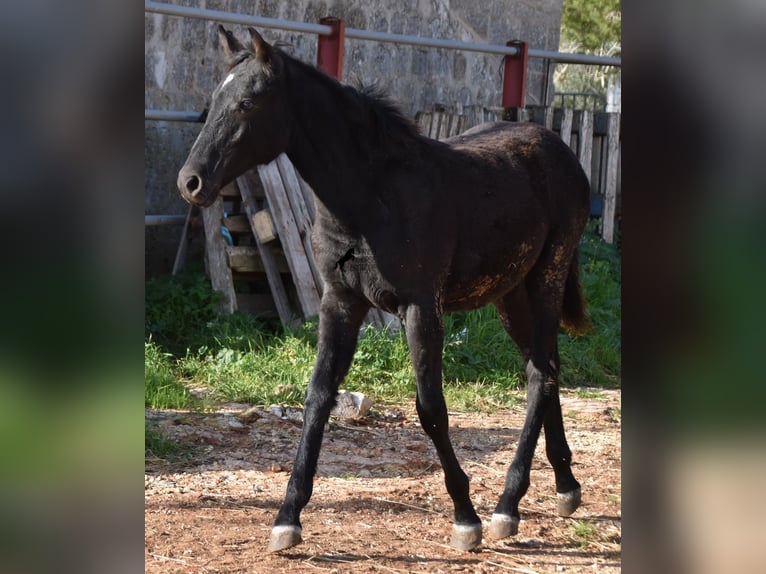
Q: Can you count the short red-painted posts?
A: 2